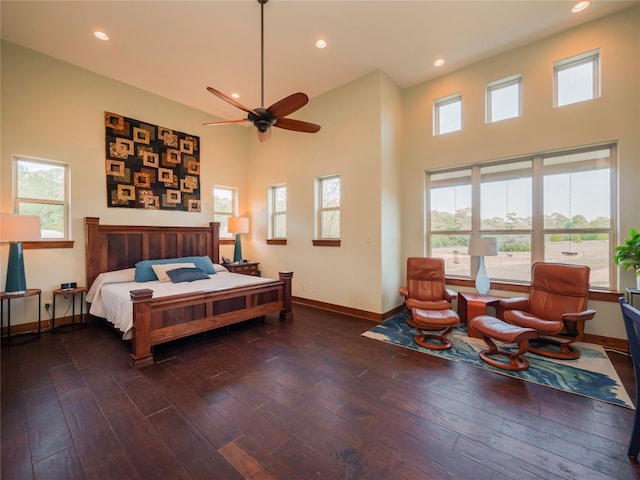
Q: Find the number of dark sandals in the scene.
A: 0